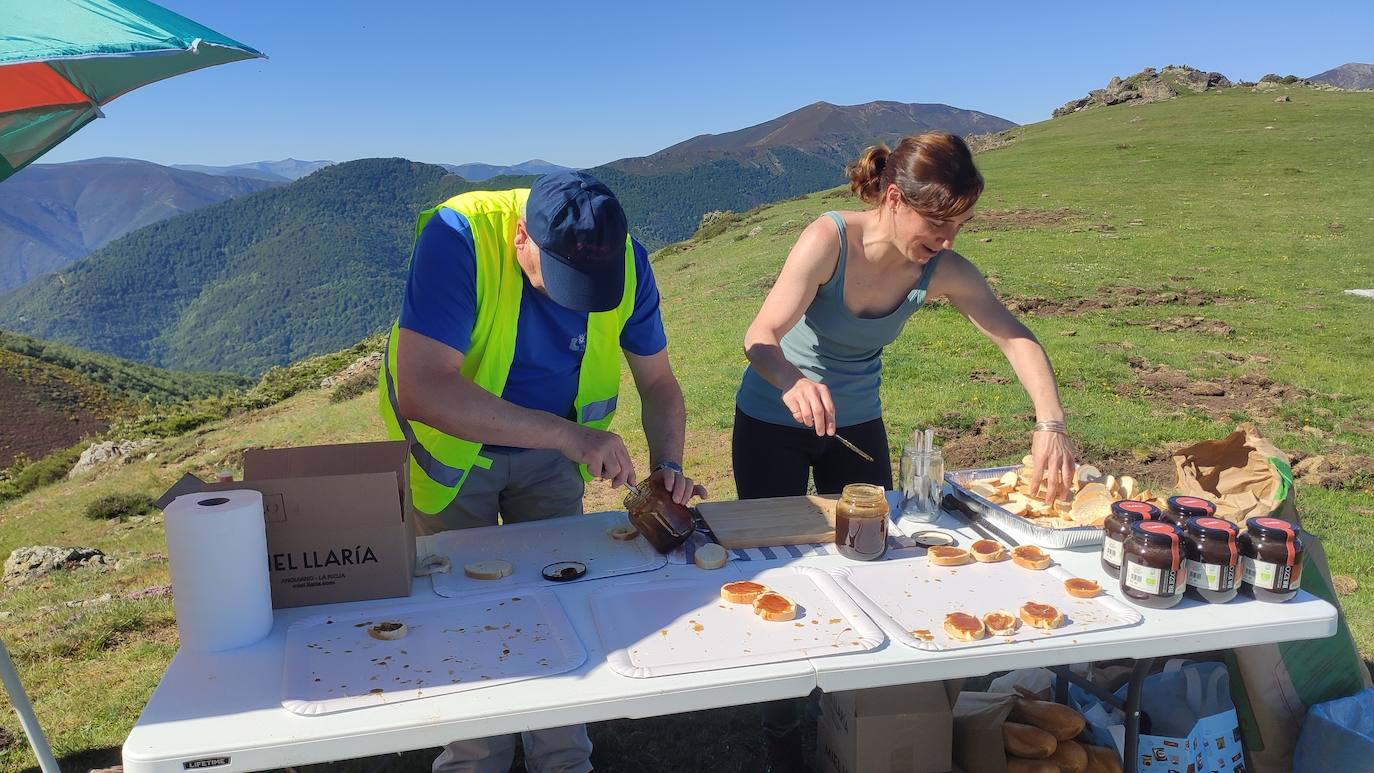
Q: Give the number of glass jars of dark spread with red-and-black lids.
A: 5